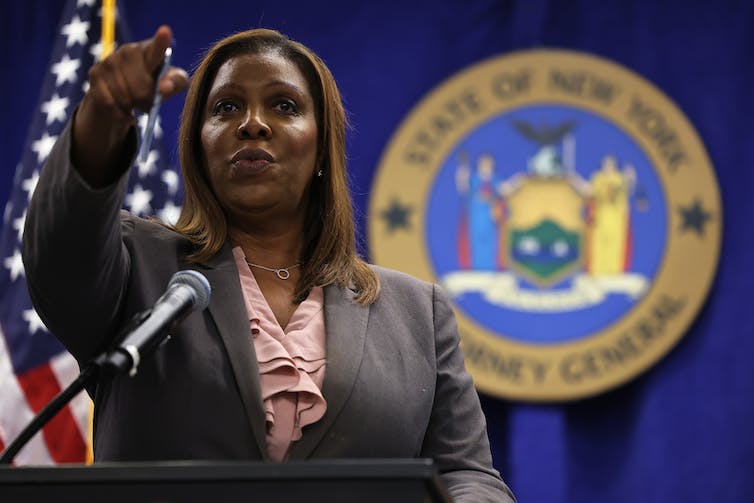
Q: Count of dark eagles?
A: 1